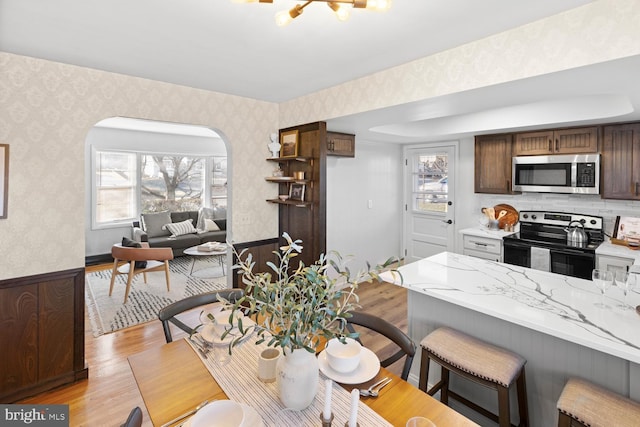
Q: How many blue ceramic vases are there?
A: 0